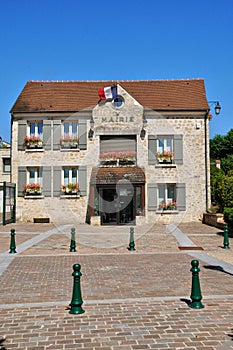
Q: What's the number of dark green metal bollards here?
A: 6